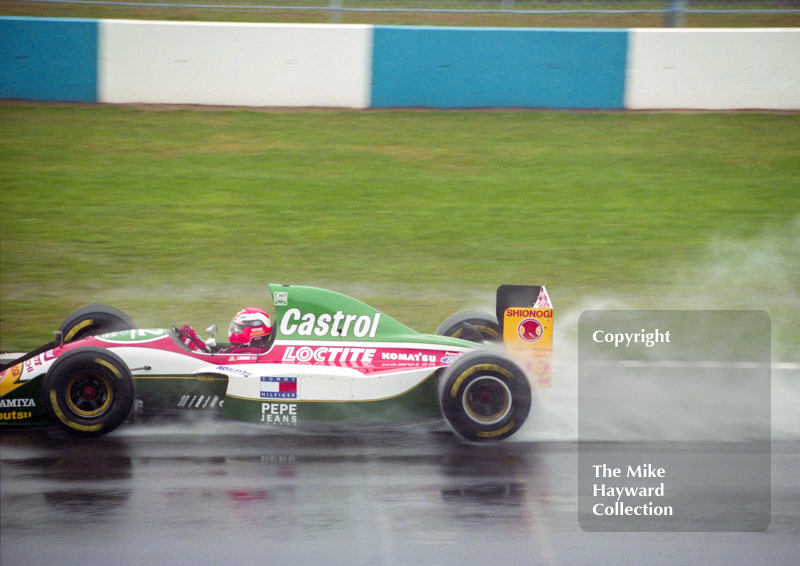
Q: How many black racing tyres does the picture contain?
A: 4